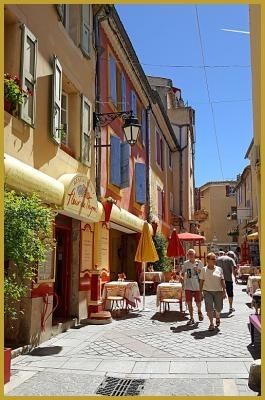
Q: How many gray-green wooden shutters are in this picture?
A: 5